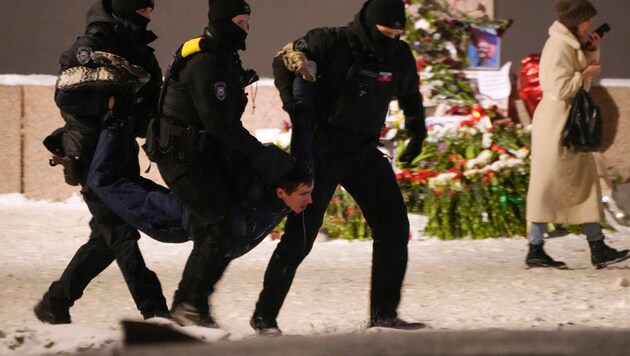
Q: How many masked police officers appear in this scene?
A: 3